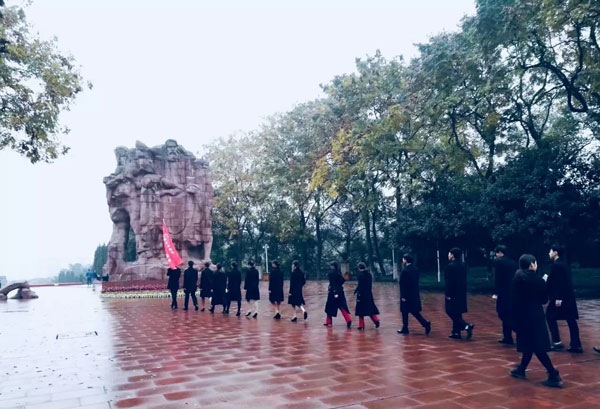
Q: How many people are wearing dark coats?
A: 15